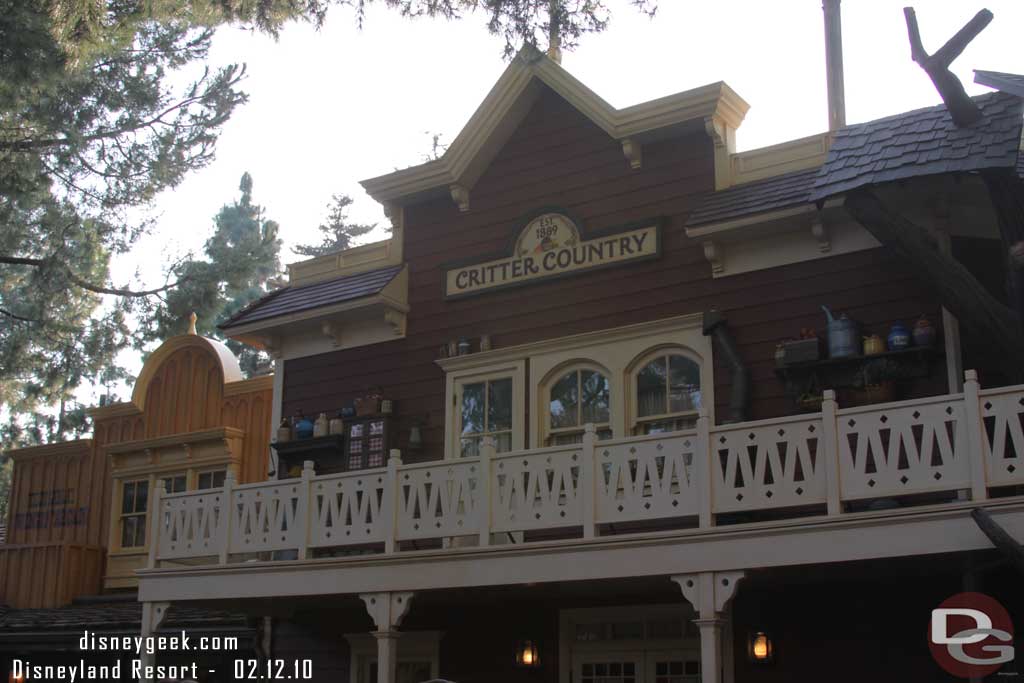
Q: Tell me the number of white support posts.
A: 3